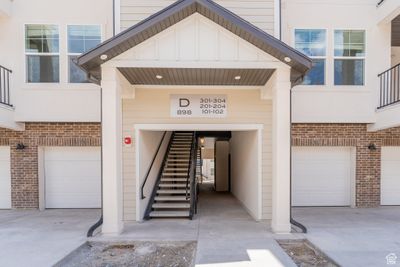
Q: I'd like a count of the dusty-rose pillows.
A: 0